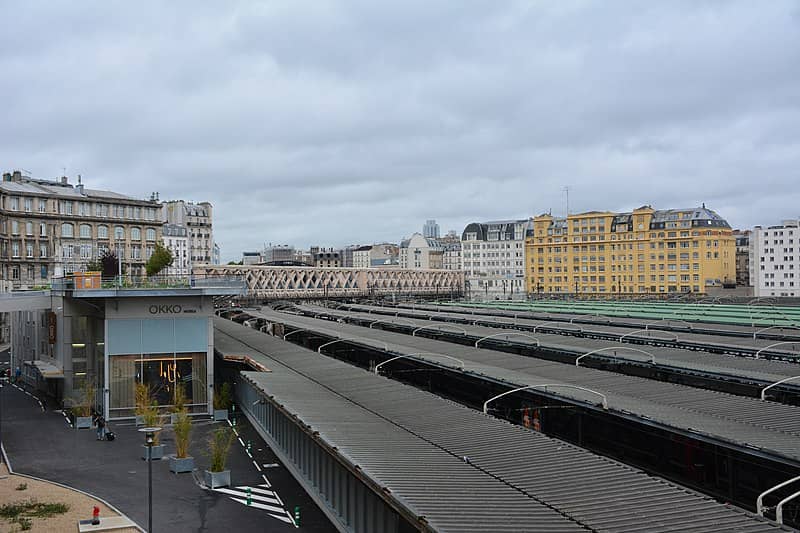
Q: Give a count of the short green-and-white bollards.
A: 5